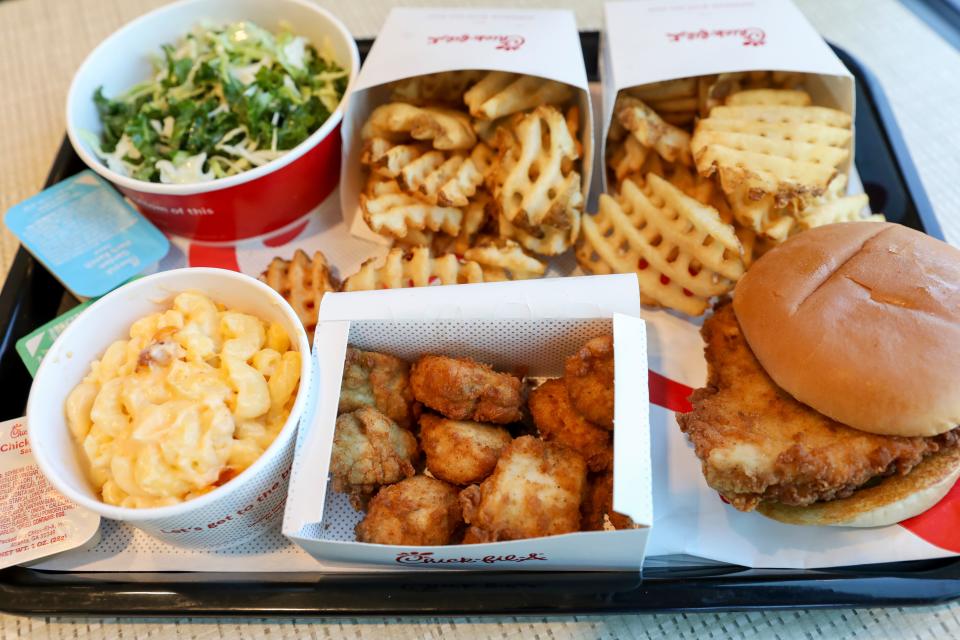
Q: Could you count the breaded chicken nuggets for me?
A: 9